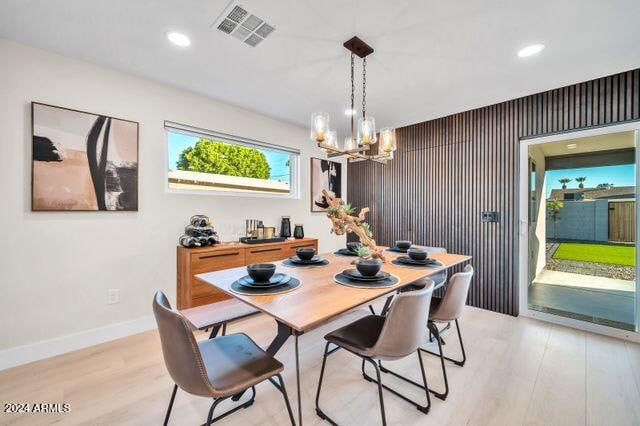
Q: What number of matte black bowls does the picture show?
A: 6